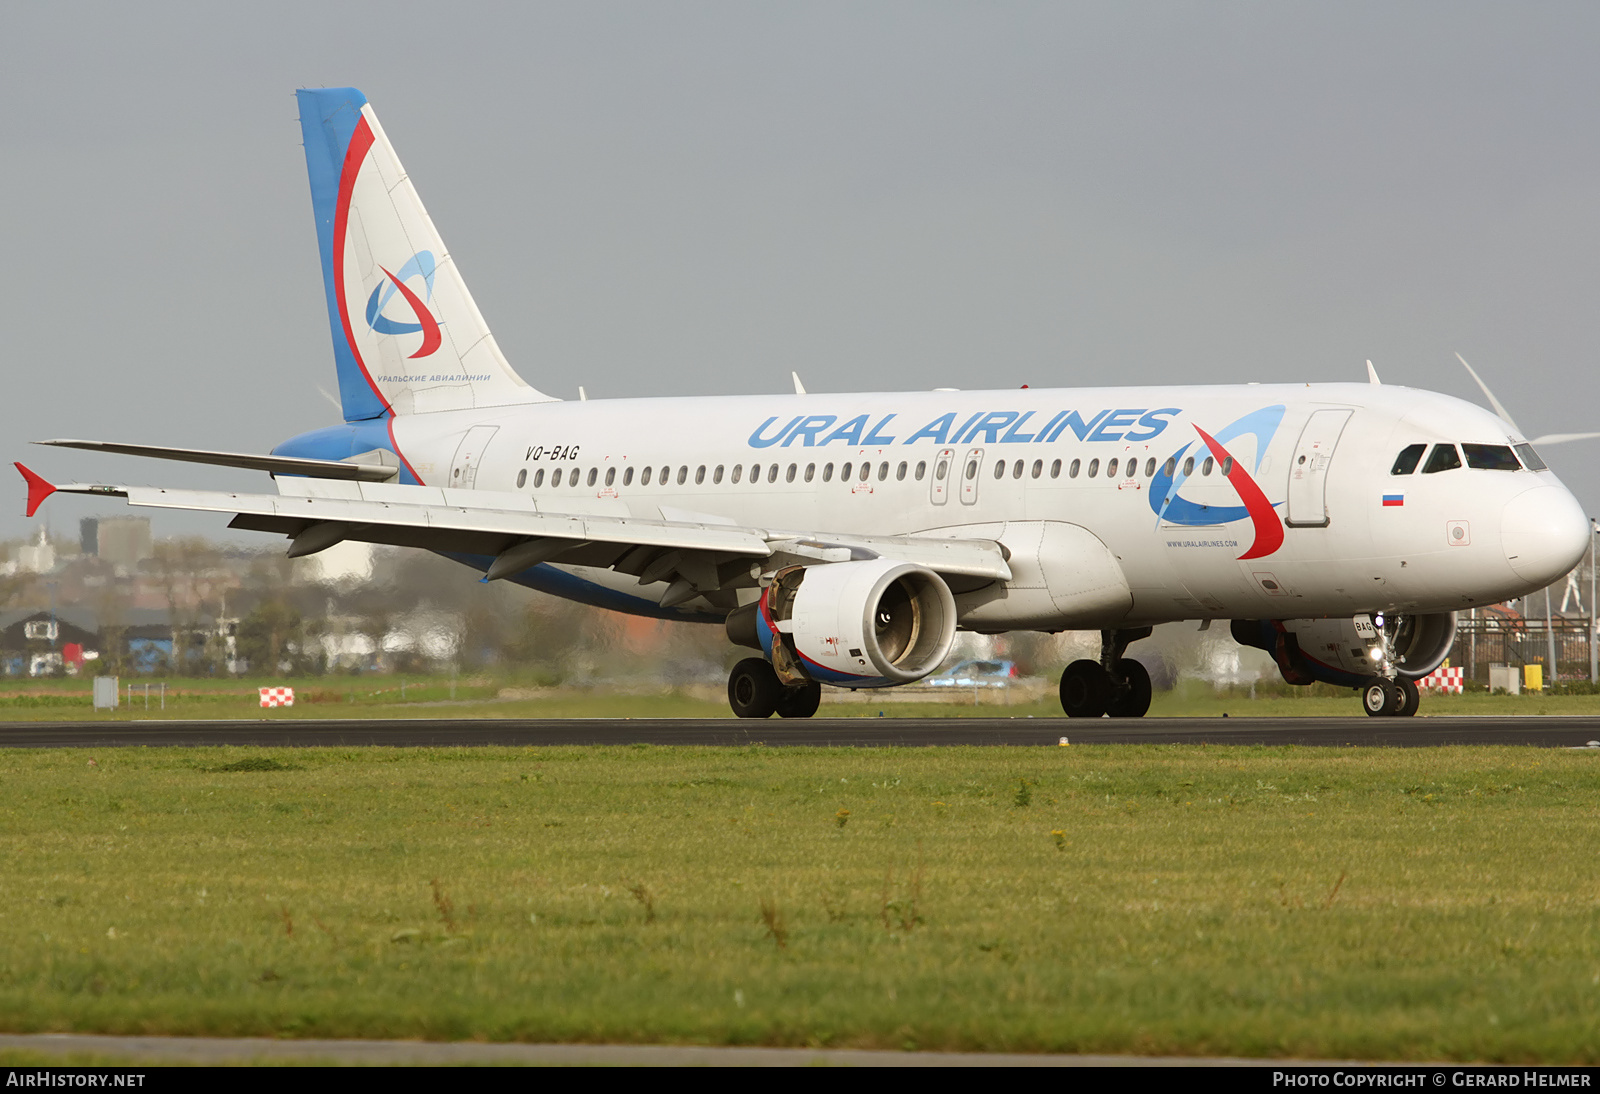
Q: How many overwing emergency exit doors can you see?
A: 2